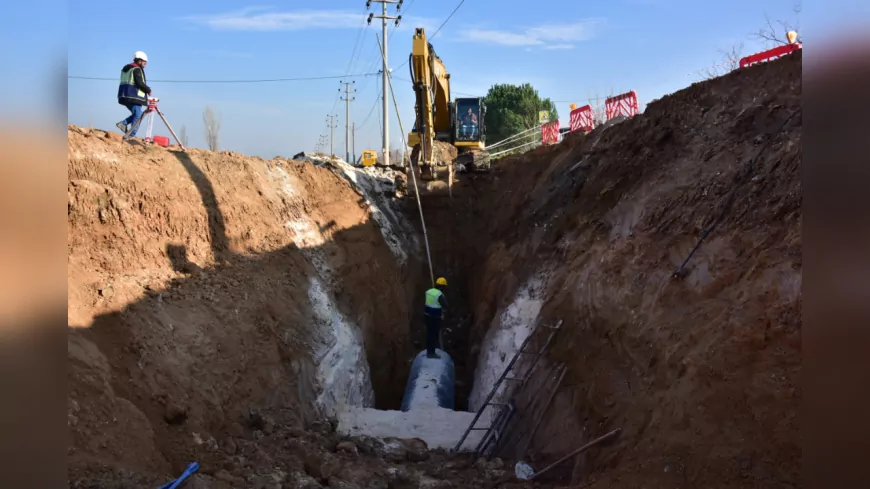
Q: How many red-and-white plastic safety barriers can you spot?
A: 4